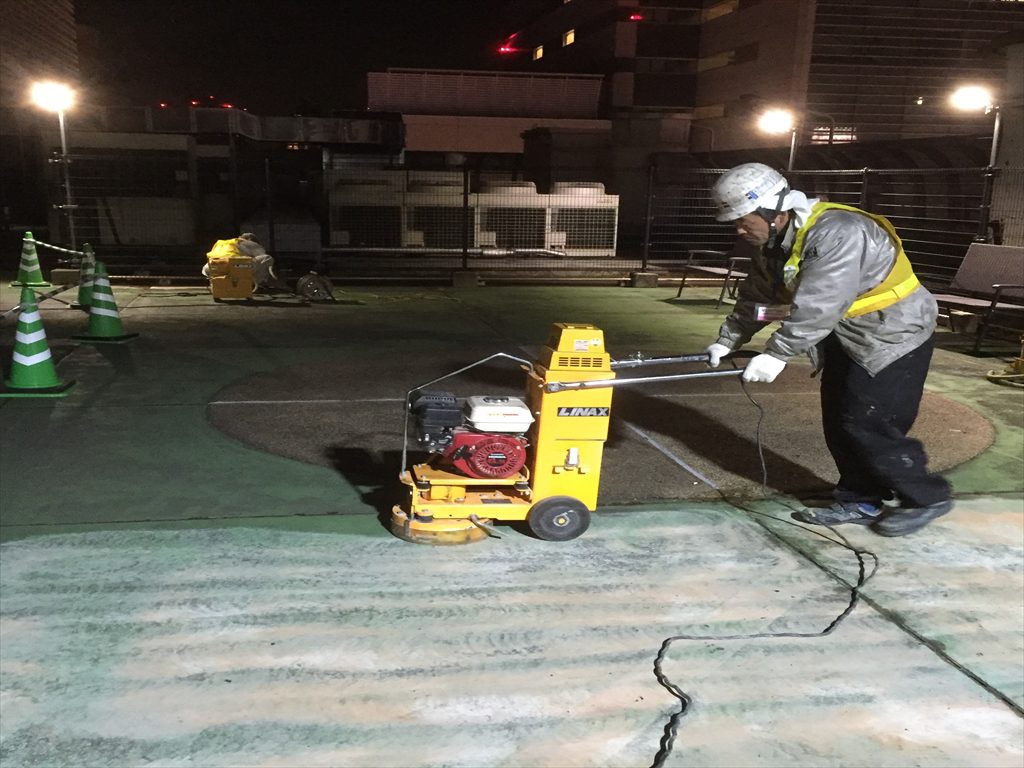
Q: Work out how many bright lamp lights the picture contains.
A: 3